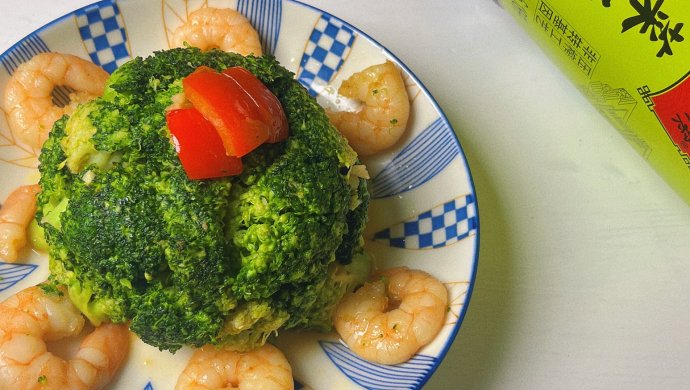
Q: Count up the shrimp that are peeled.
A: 7